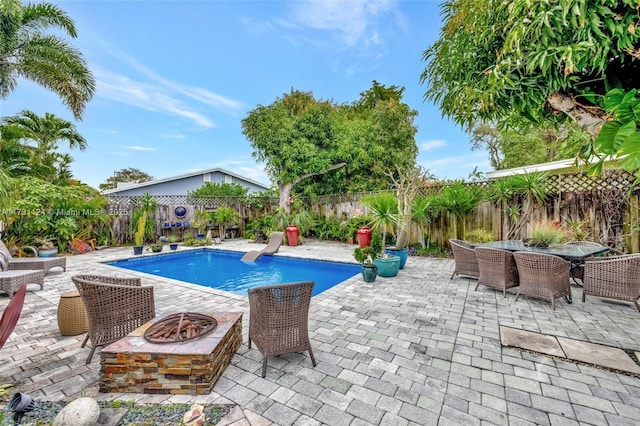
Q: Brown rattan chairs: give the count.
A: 7